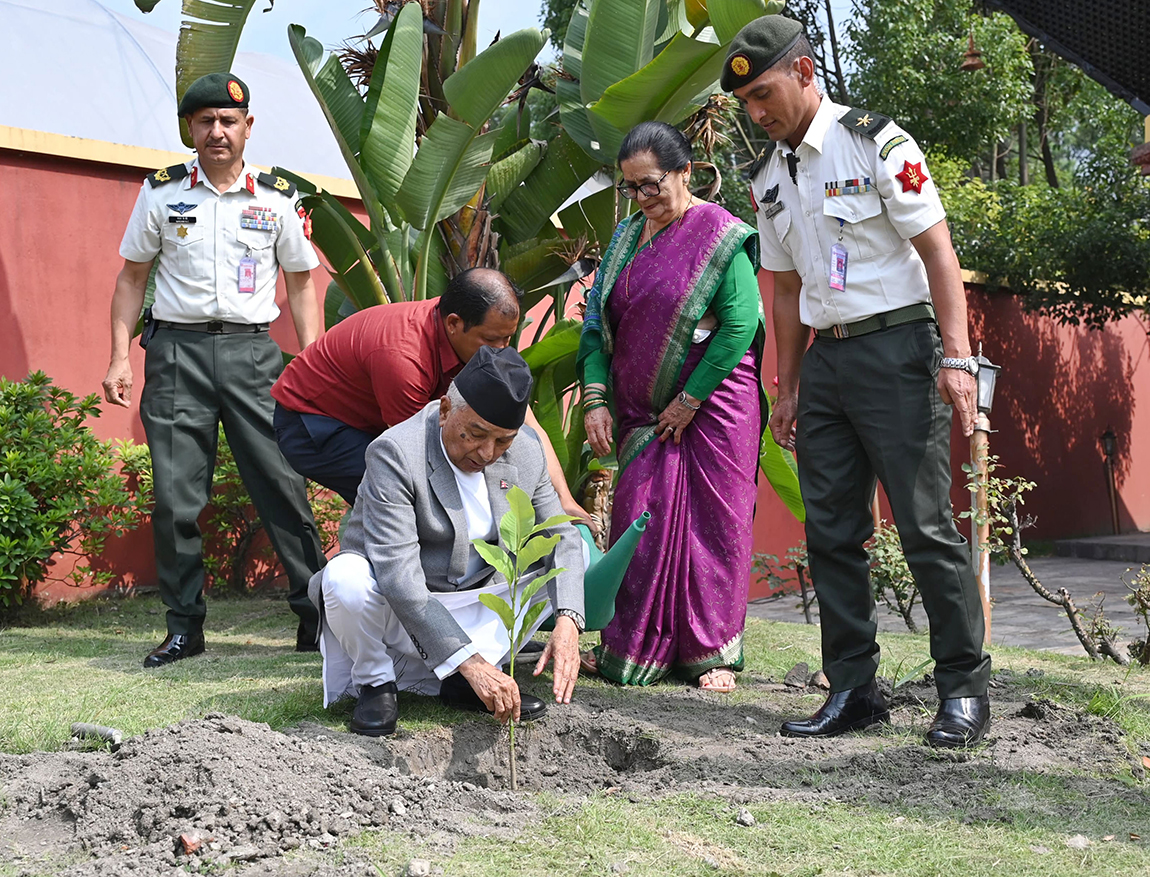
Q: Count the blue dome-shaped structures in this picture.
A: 1